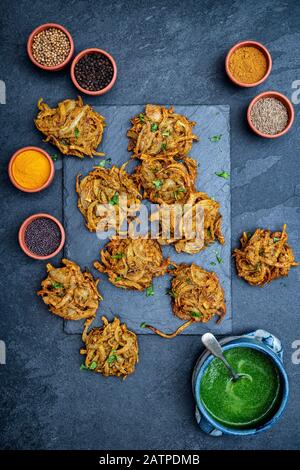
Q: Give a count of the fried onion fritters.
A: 10